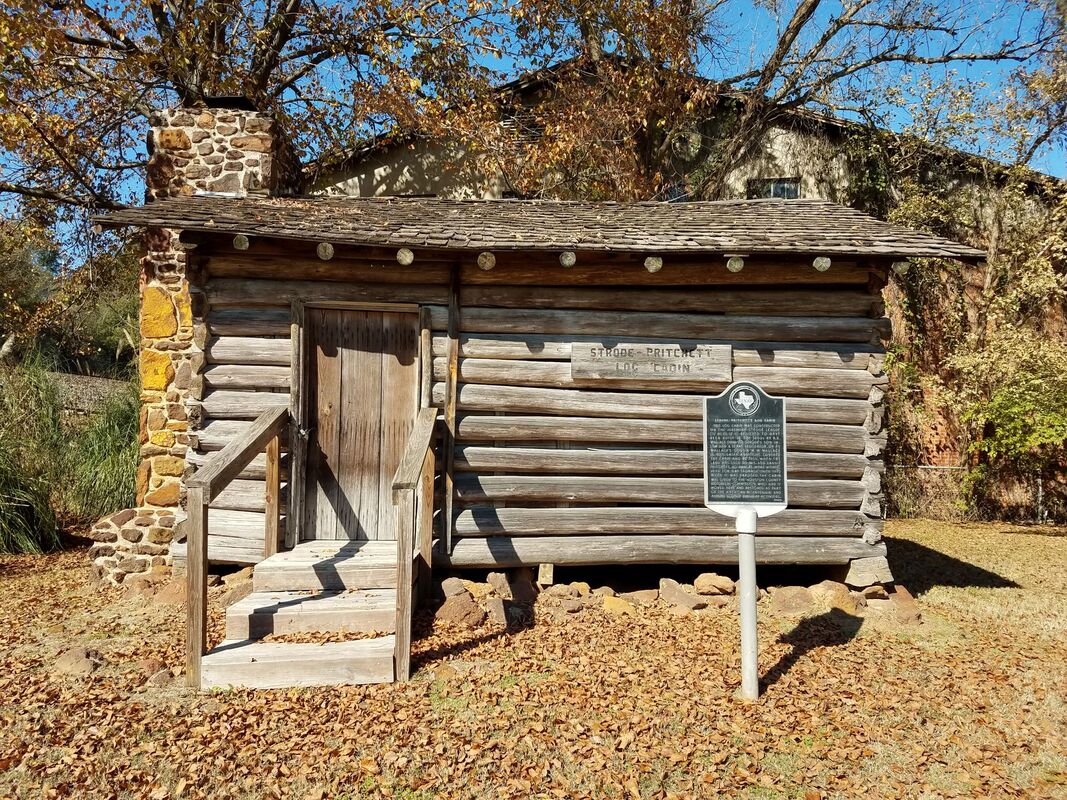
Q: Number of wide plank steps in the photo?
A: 3